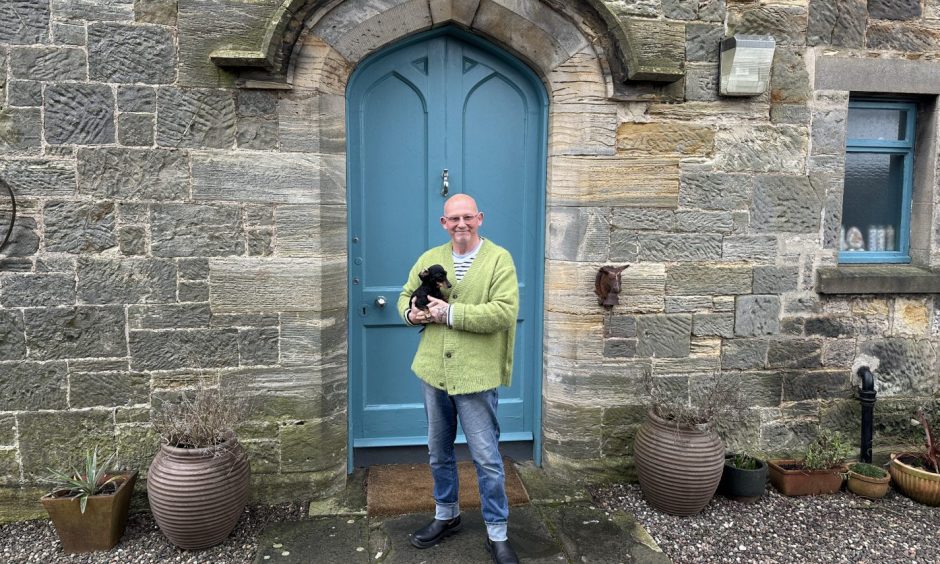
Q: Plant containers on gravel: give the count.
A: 7